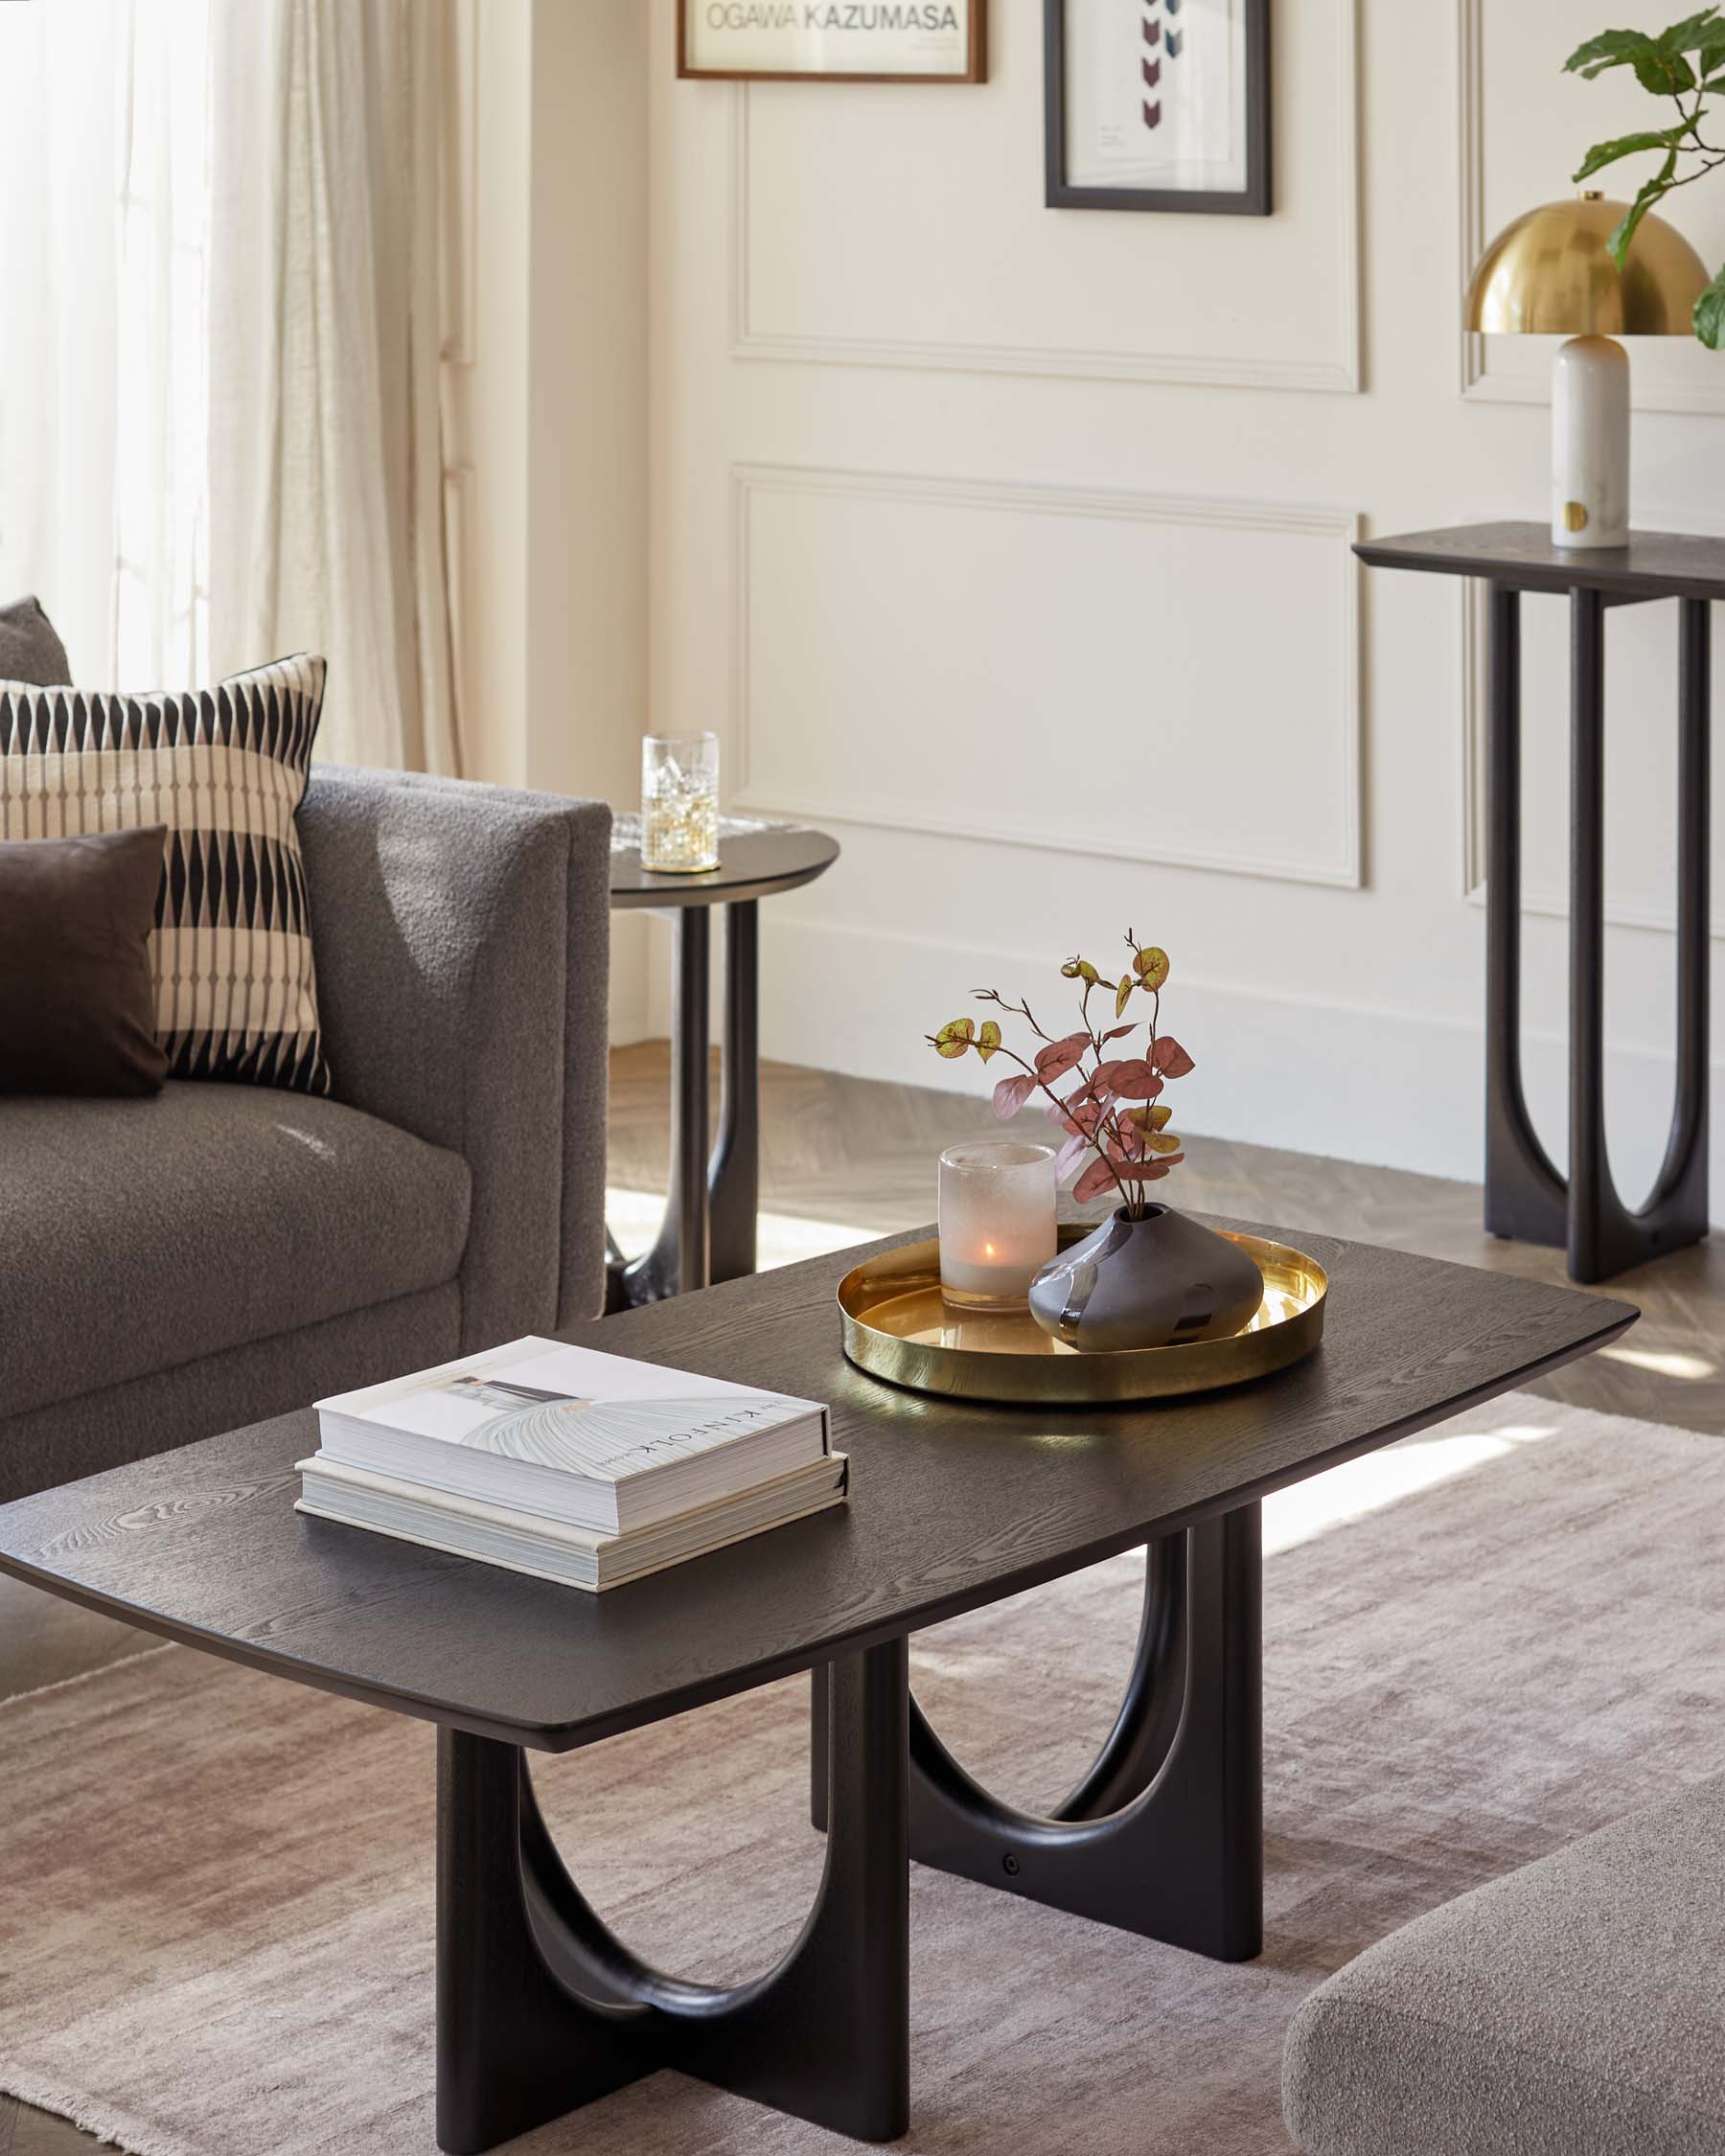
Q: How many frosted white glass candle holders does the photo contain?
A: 1